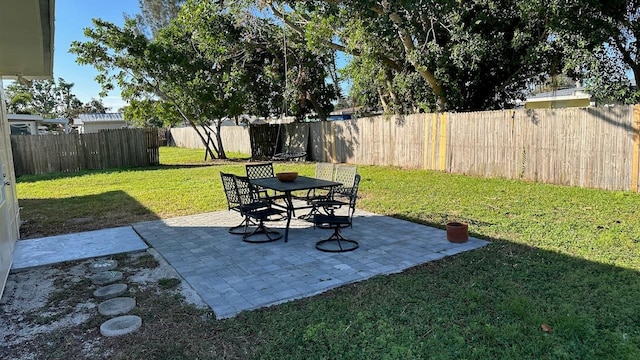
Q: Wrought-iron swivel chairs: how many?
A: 6